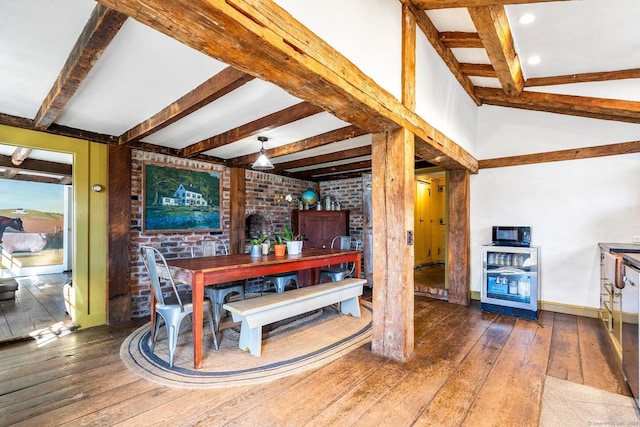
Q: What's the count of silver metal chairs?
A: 4